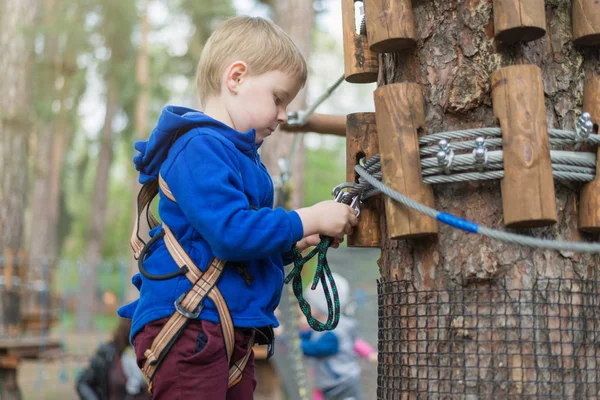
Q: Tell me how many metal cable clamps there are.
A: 3